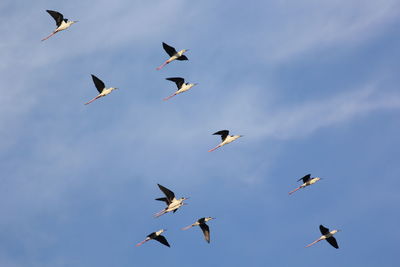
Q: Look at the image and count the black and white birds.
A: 11